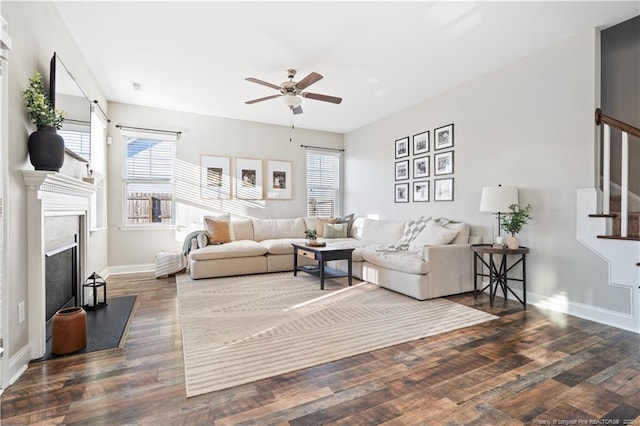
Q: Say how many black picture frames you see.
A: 9